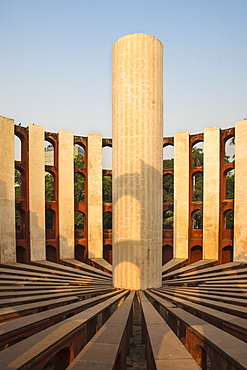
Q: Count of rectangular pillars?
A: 7